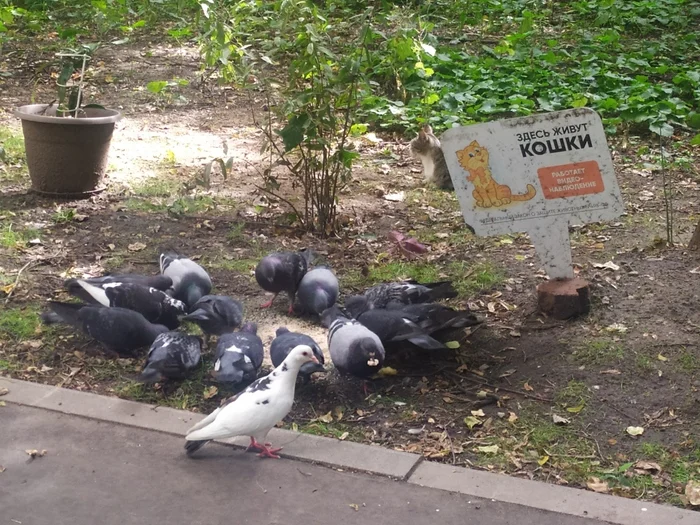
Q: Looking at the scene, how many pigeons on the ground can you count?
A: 15